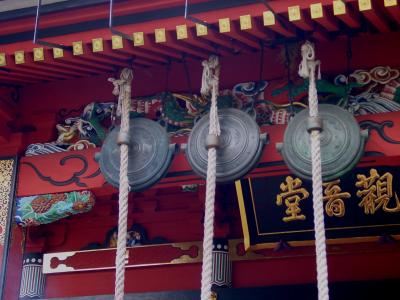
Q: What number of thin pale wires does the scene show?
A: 3